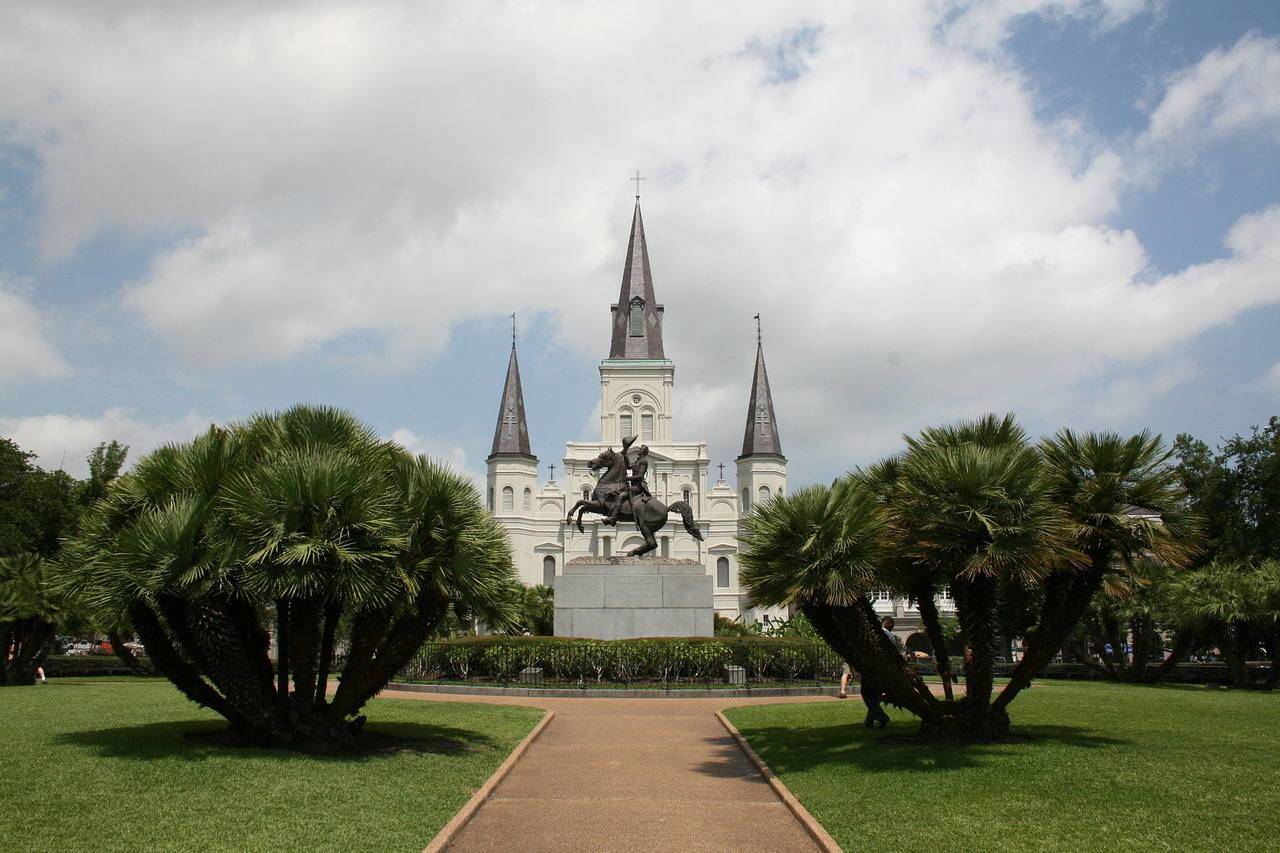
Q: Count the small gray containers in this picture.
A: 2